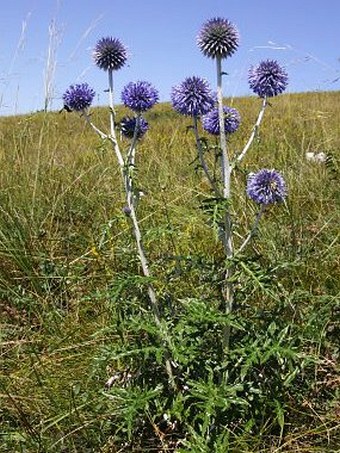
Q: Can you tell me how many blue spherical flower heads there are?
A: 9